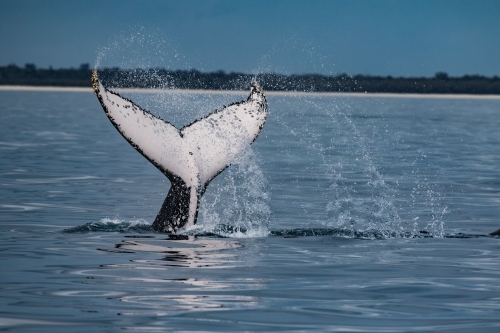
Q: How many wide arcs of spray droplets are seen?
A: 2